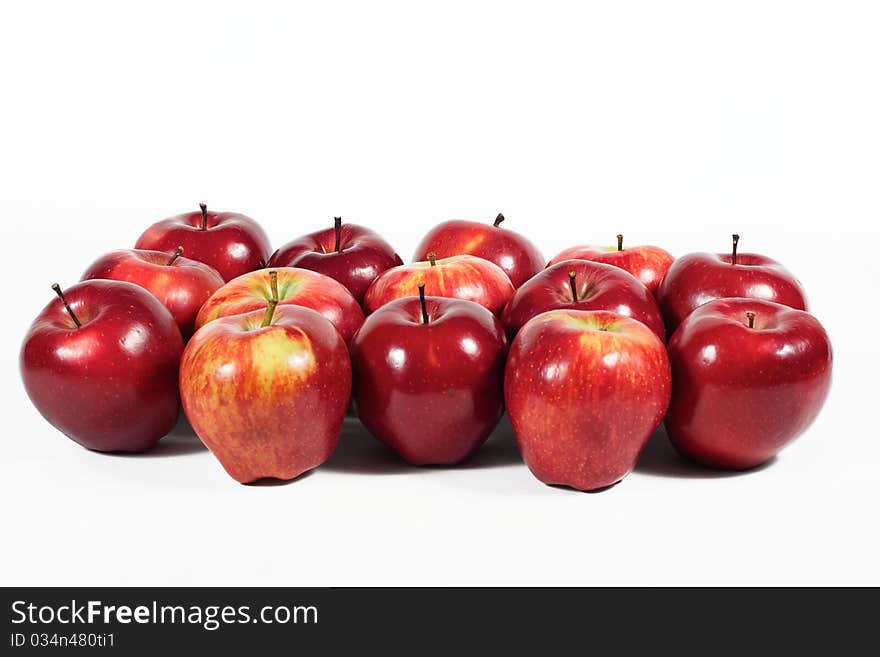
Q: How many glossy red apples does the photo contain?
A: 14